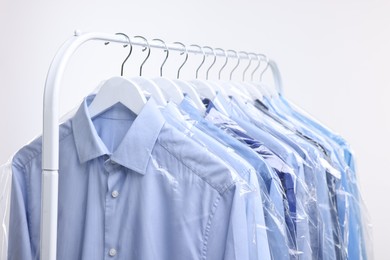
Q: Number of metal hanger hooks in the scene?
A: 11